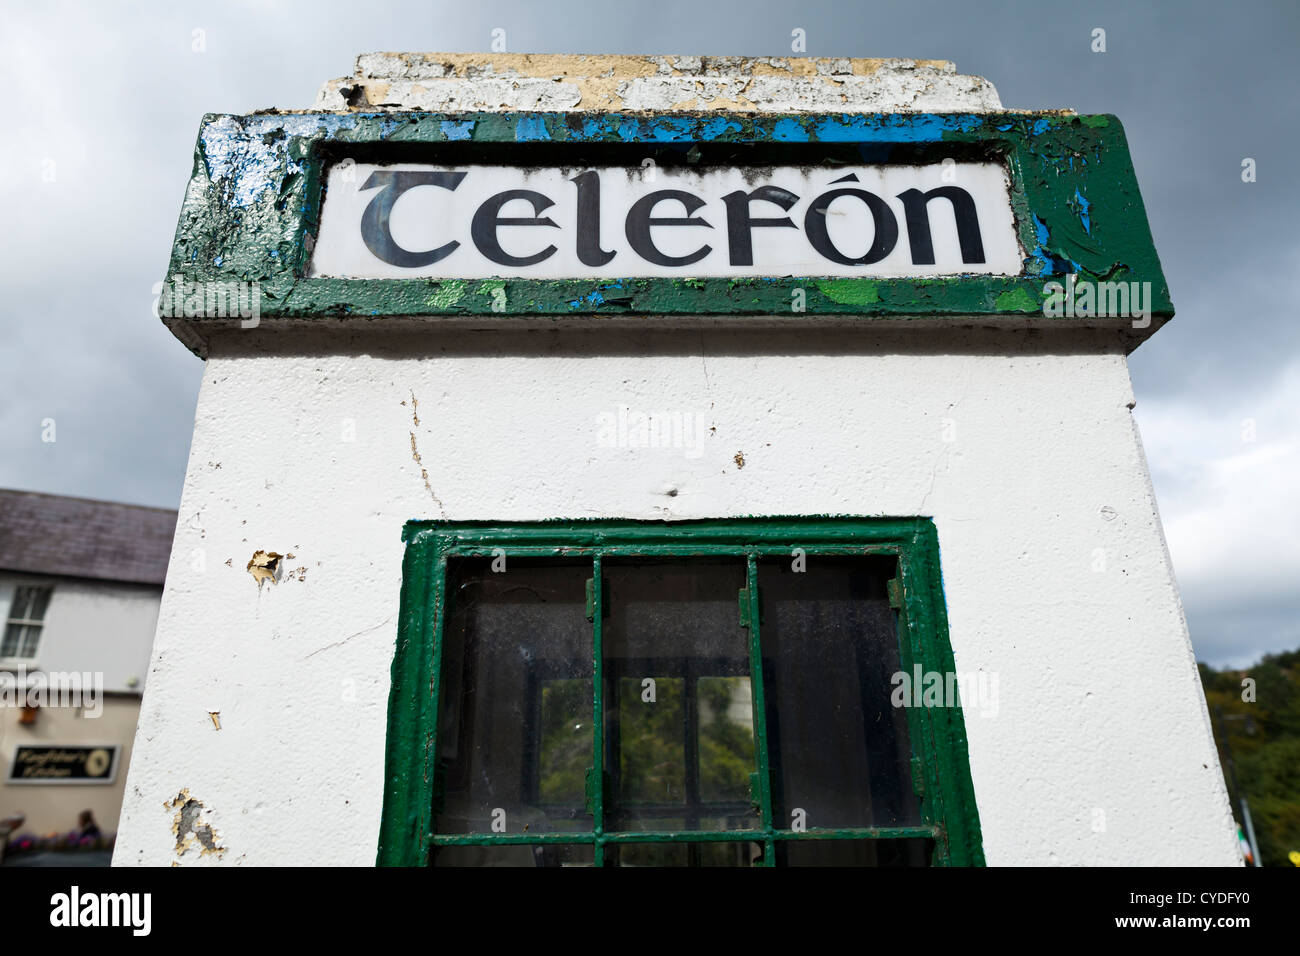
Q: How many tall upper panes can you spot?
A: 3